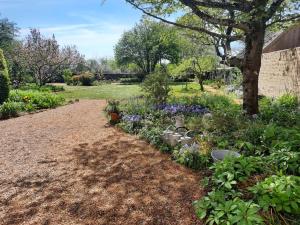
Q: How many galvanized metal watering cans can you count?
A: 3